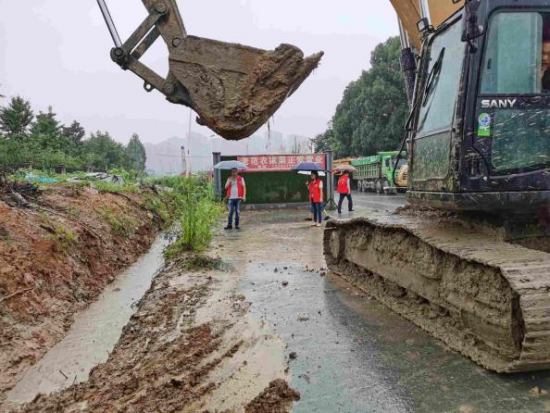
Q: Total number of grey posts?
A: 2